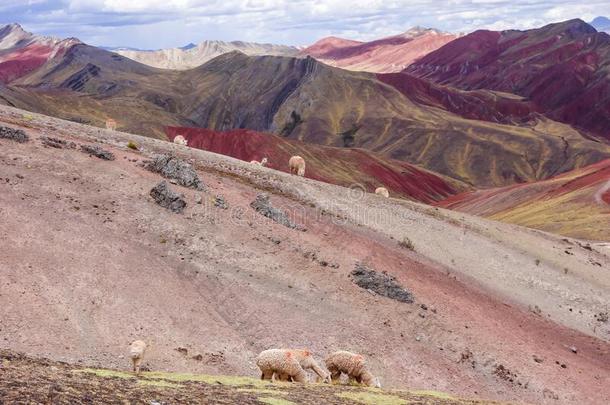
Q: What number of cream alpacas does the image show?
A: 9